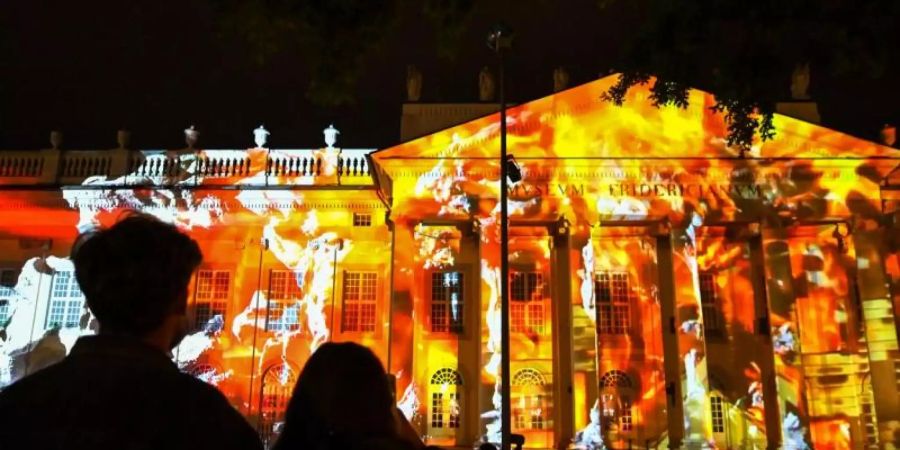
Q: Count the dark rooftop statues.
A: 4